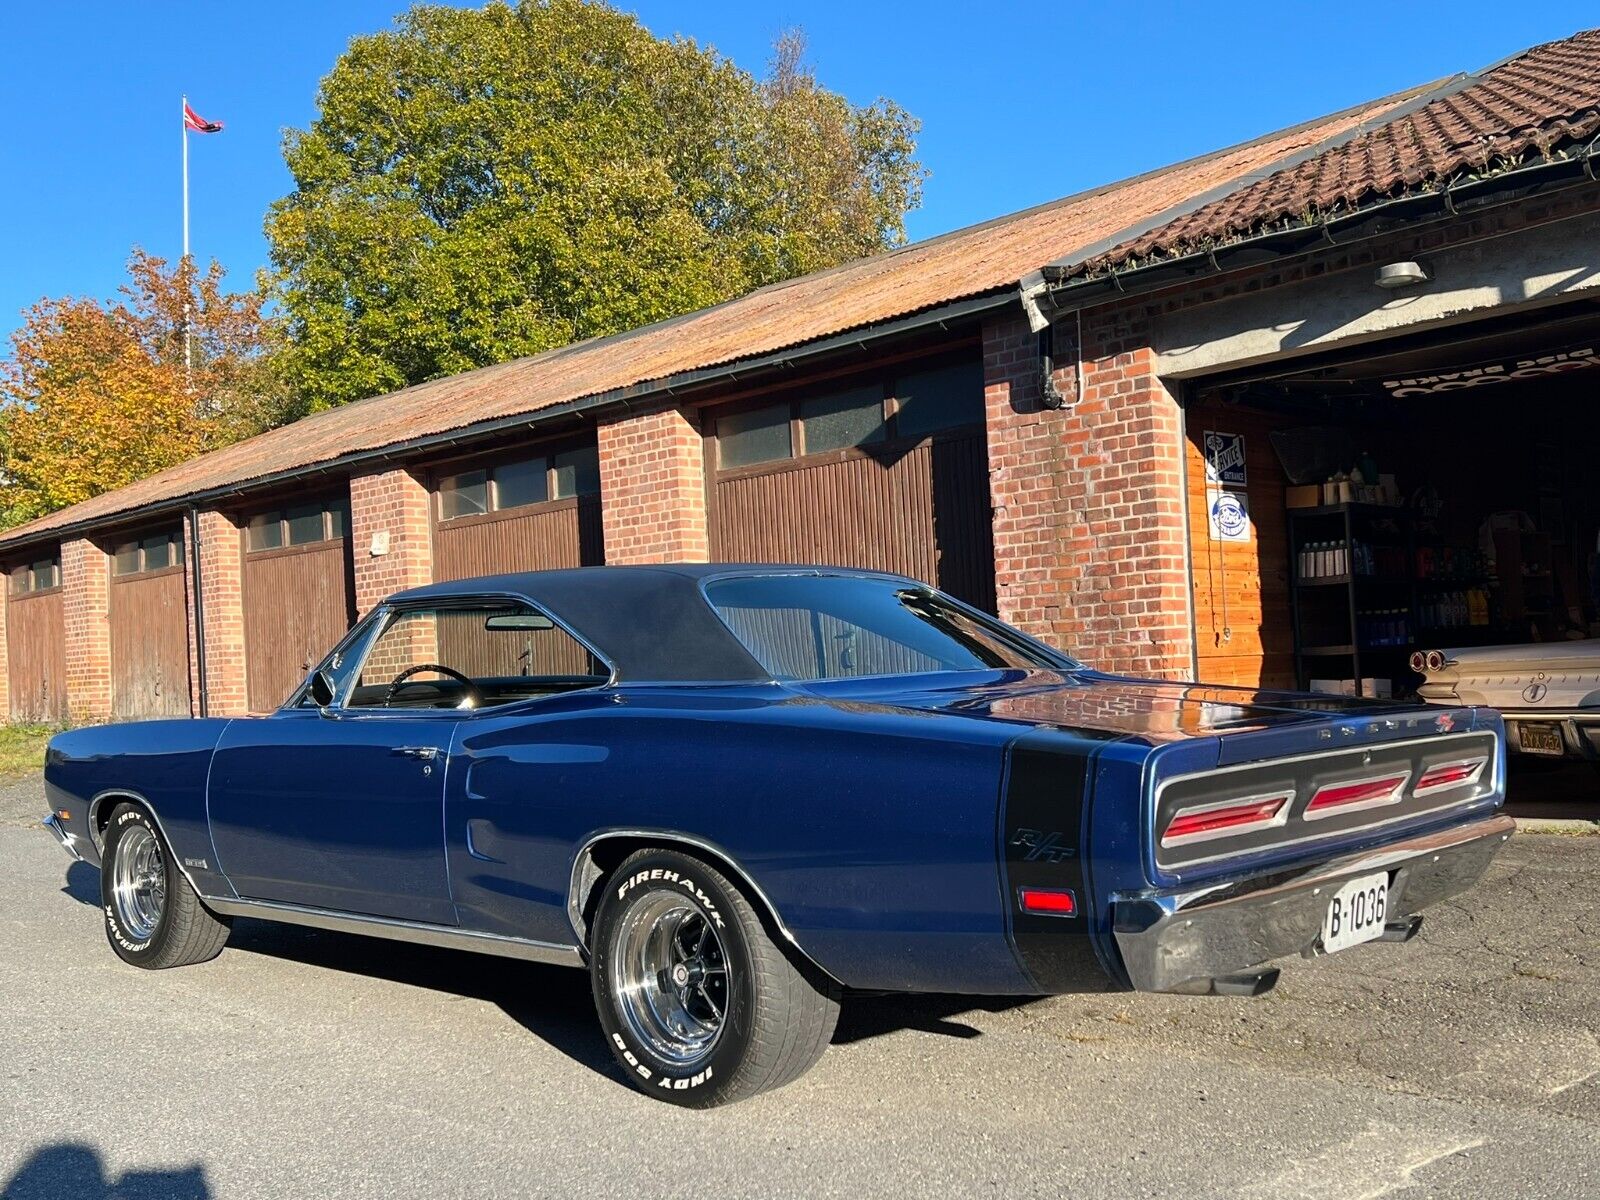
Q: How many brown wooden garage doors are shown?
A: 5